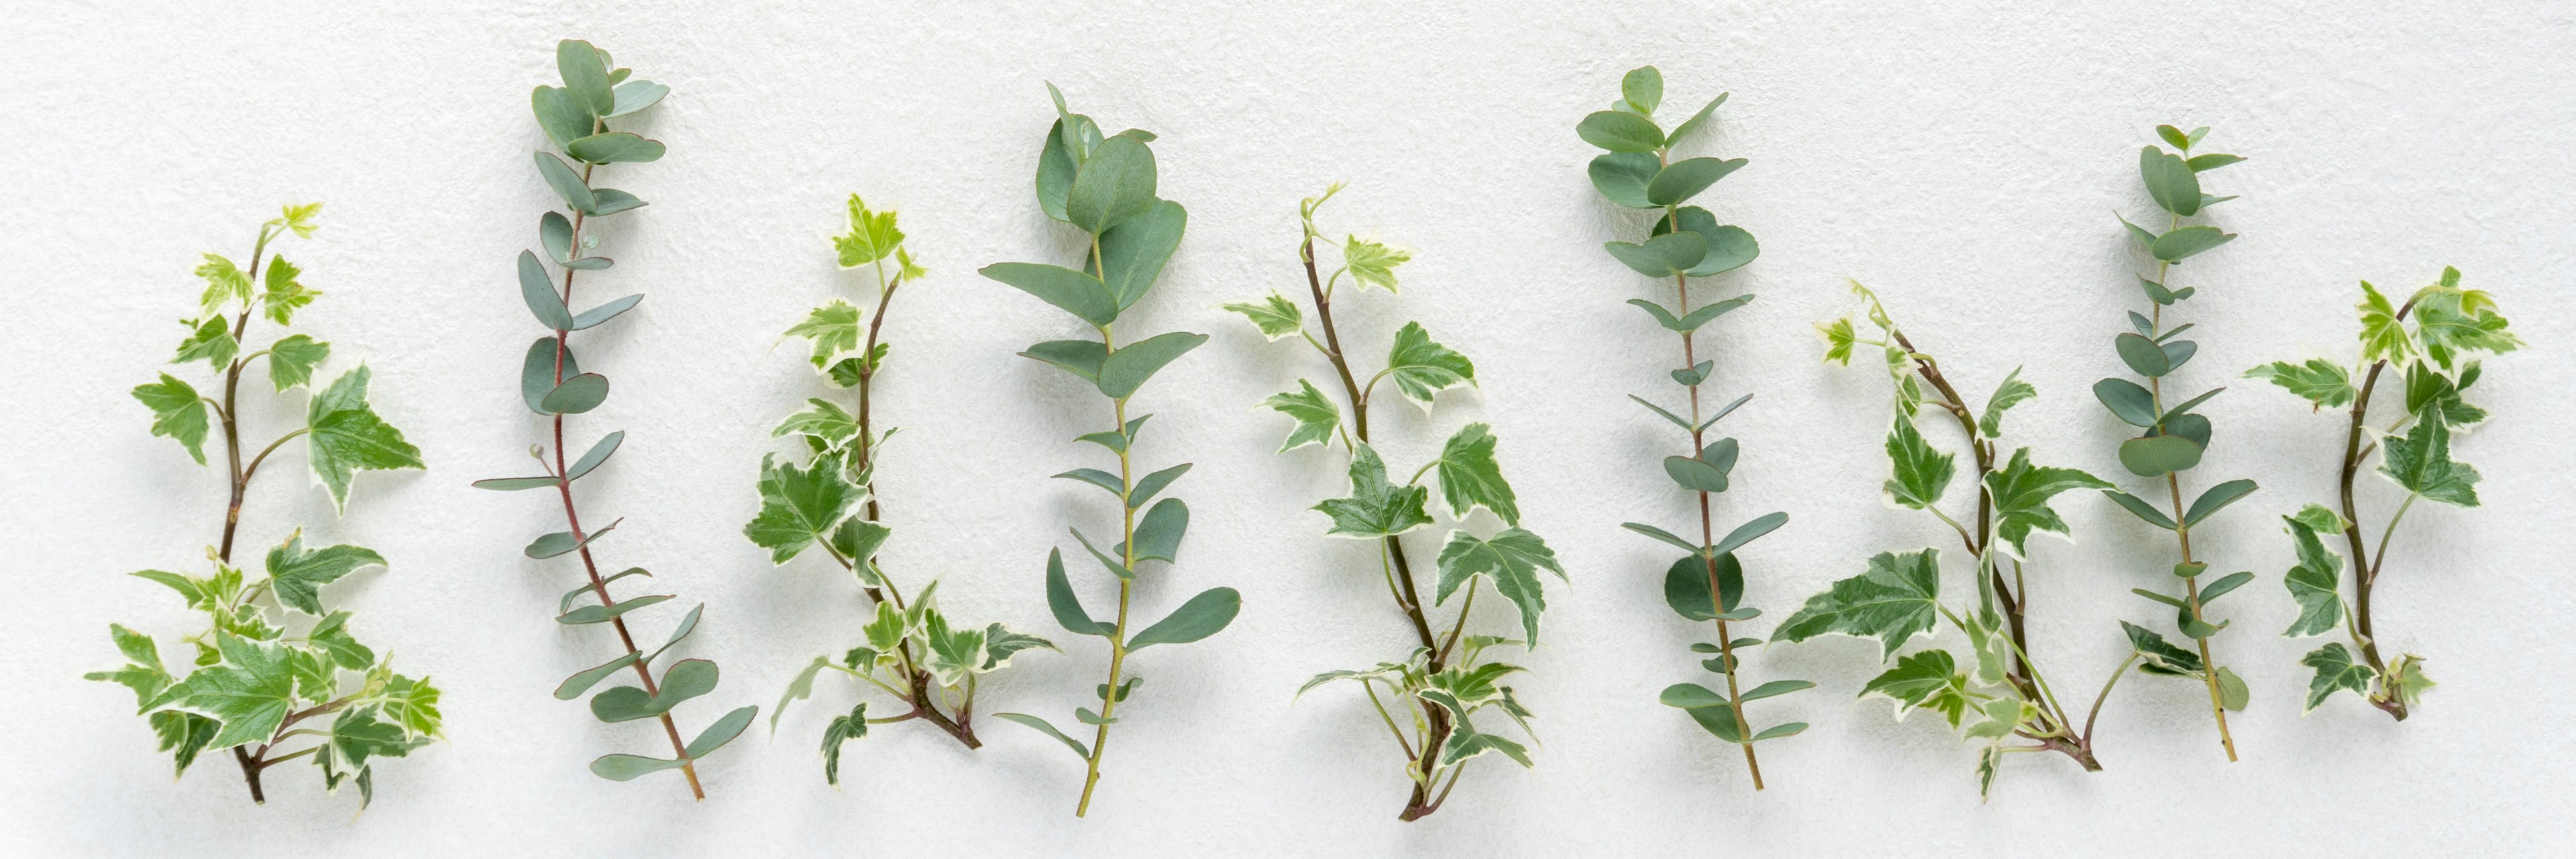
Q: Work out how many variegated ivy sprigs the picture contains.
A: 5